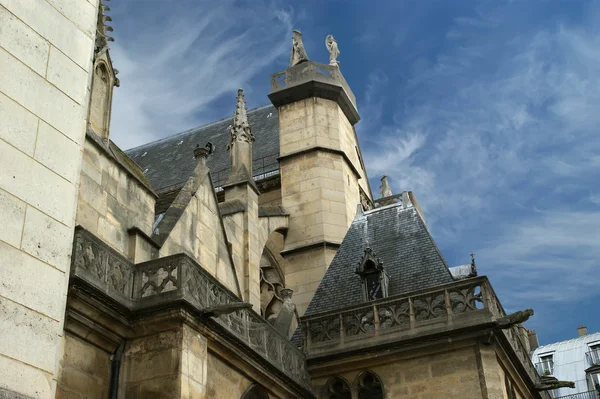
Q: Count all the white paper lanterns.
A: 0